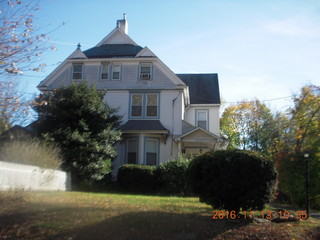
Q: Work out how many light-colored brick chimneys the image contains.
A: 1